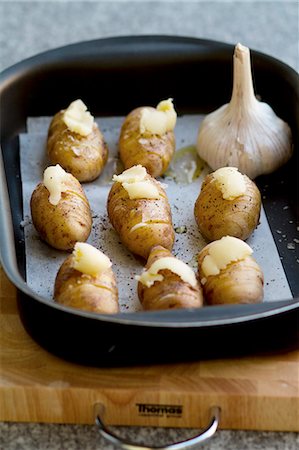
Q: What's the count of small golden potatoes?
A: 8